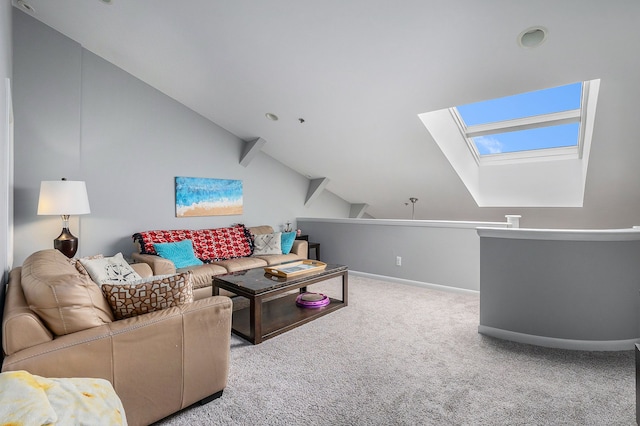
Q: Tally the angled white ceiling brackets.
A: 3